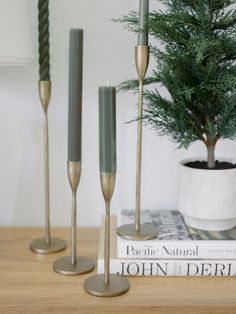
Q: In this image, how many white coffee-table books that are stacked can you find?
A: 2